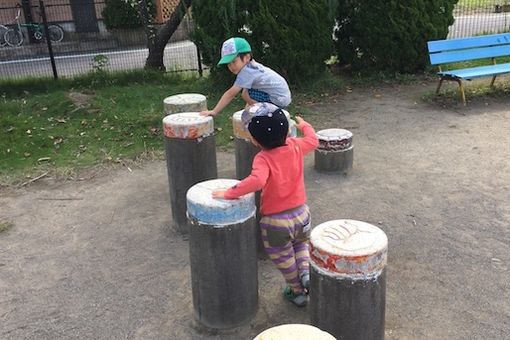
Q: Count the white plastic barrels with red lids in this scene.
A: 0